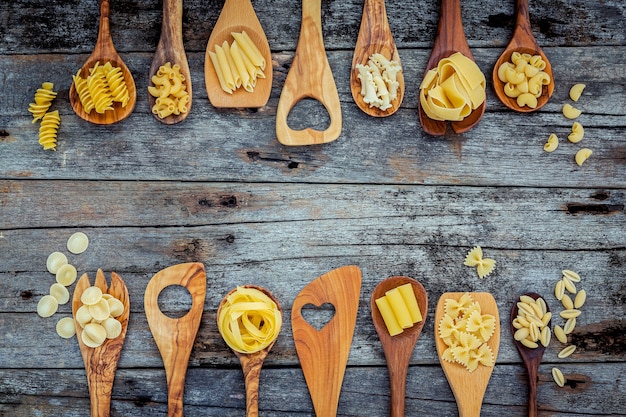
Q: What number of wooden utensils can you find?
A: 14